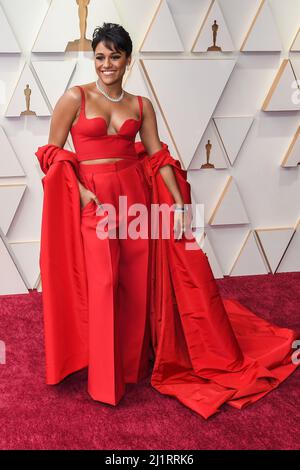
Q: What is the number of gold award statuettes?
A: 4